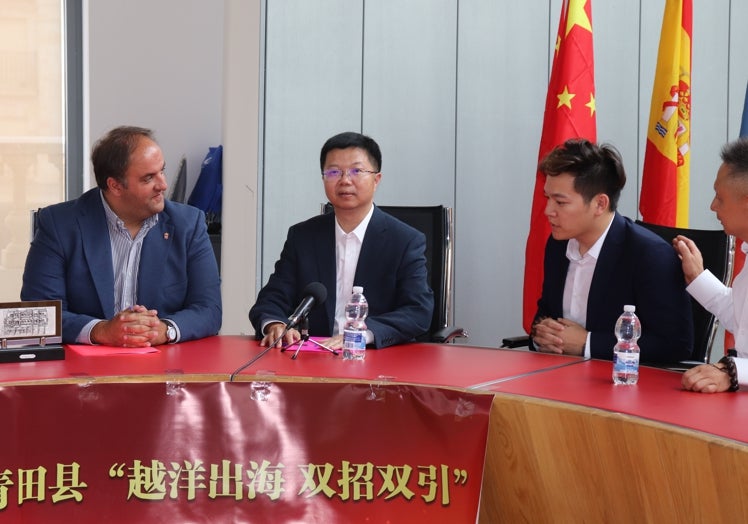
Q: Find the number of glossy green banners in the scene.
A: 0